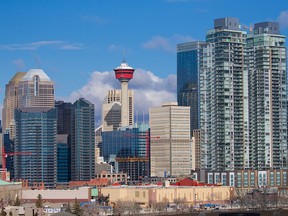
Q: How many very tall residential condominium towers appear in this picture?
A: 2